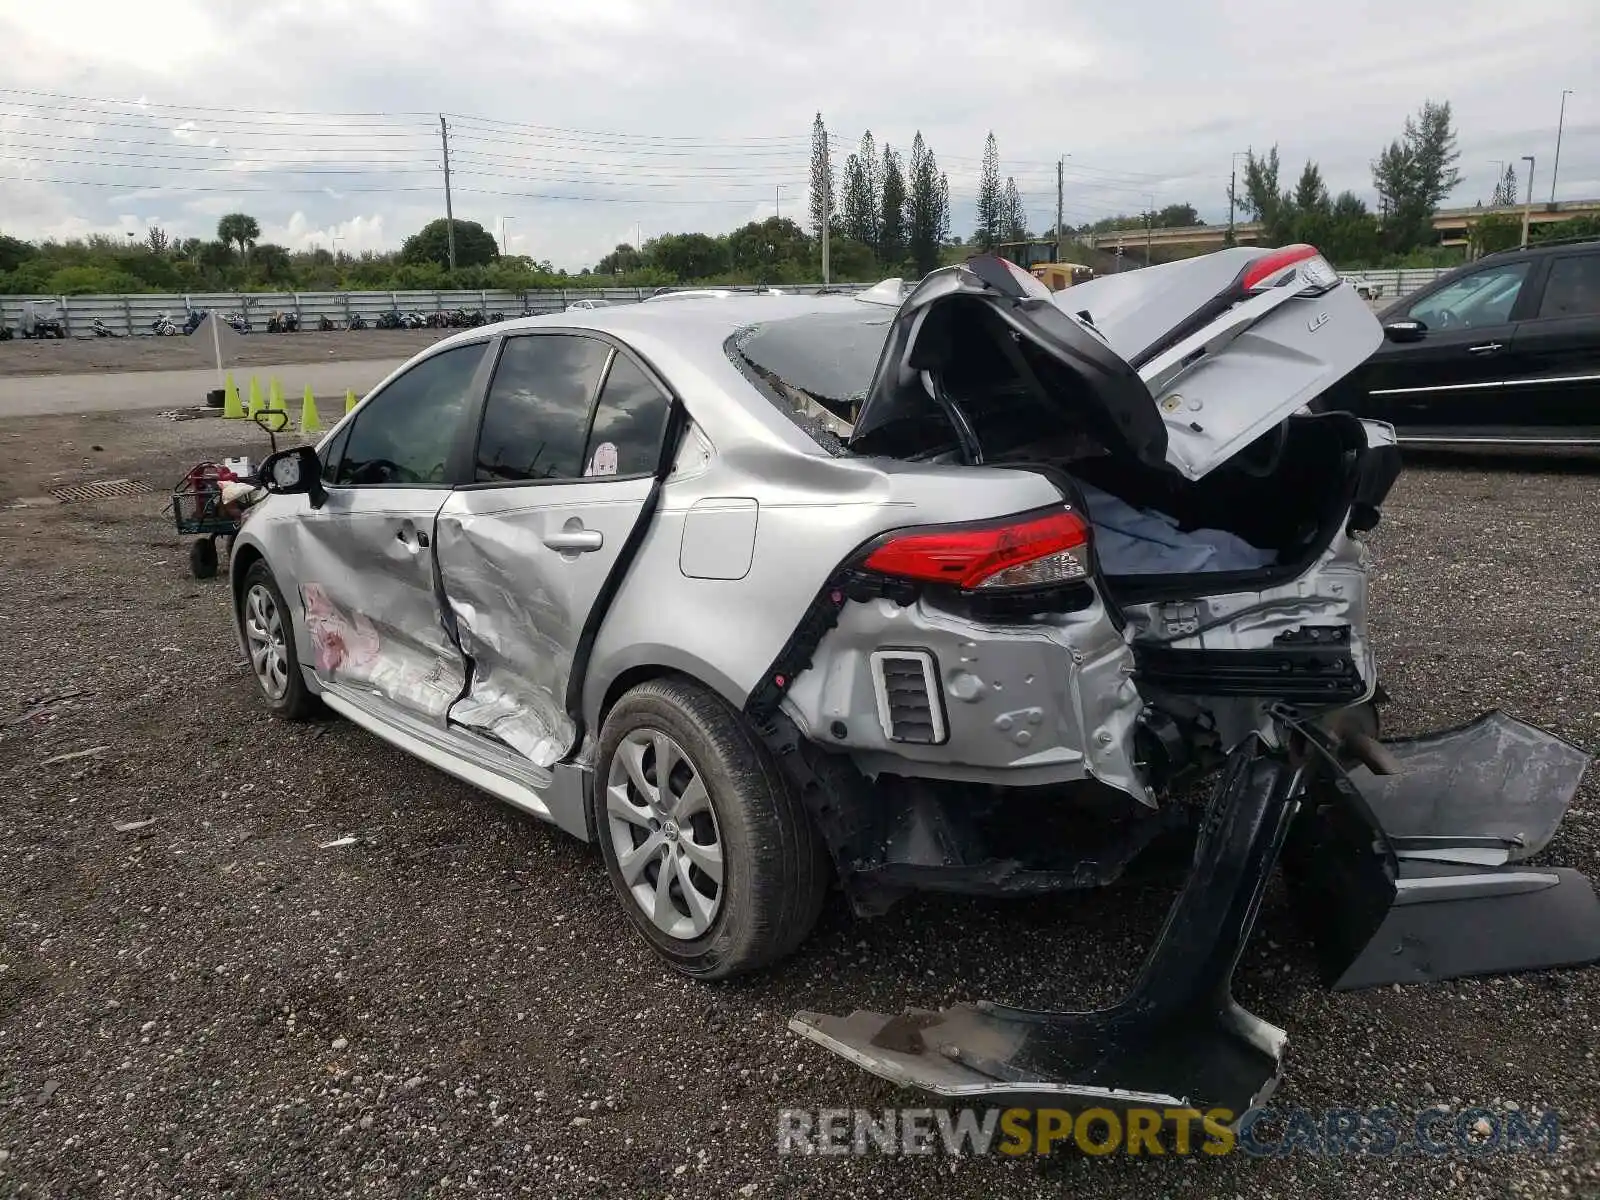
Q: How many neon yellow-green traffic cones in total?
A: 5